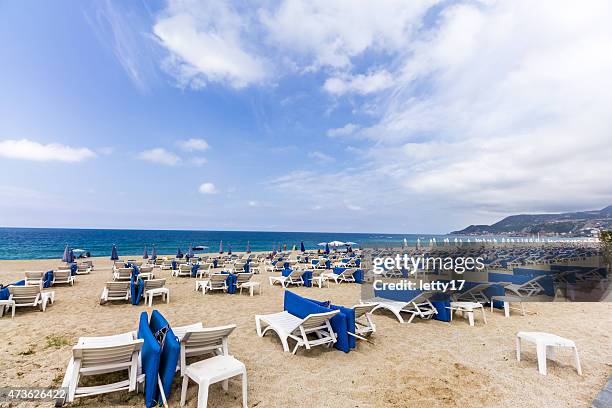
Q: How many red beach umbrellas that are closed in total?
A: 0